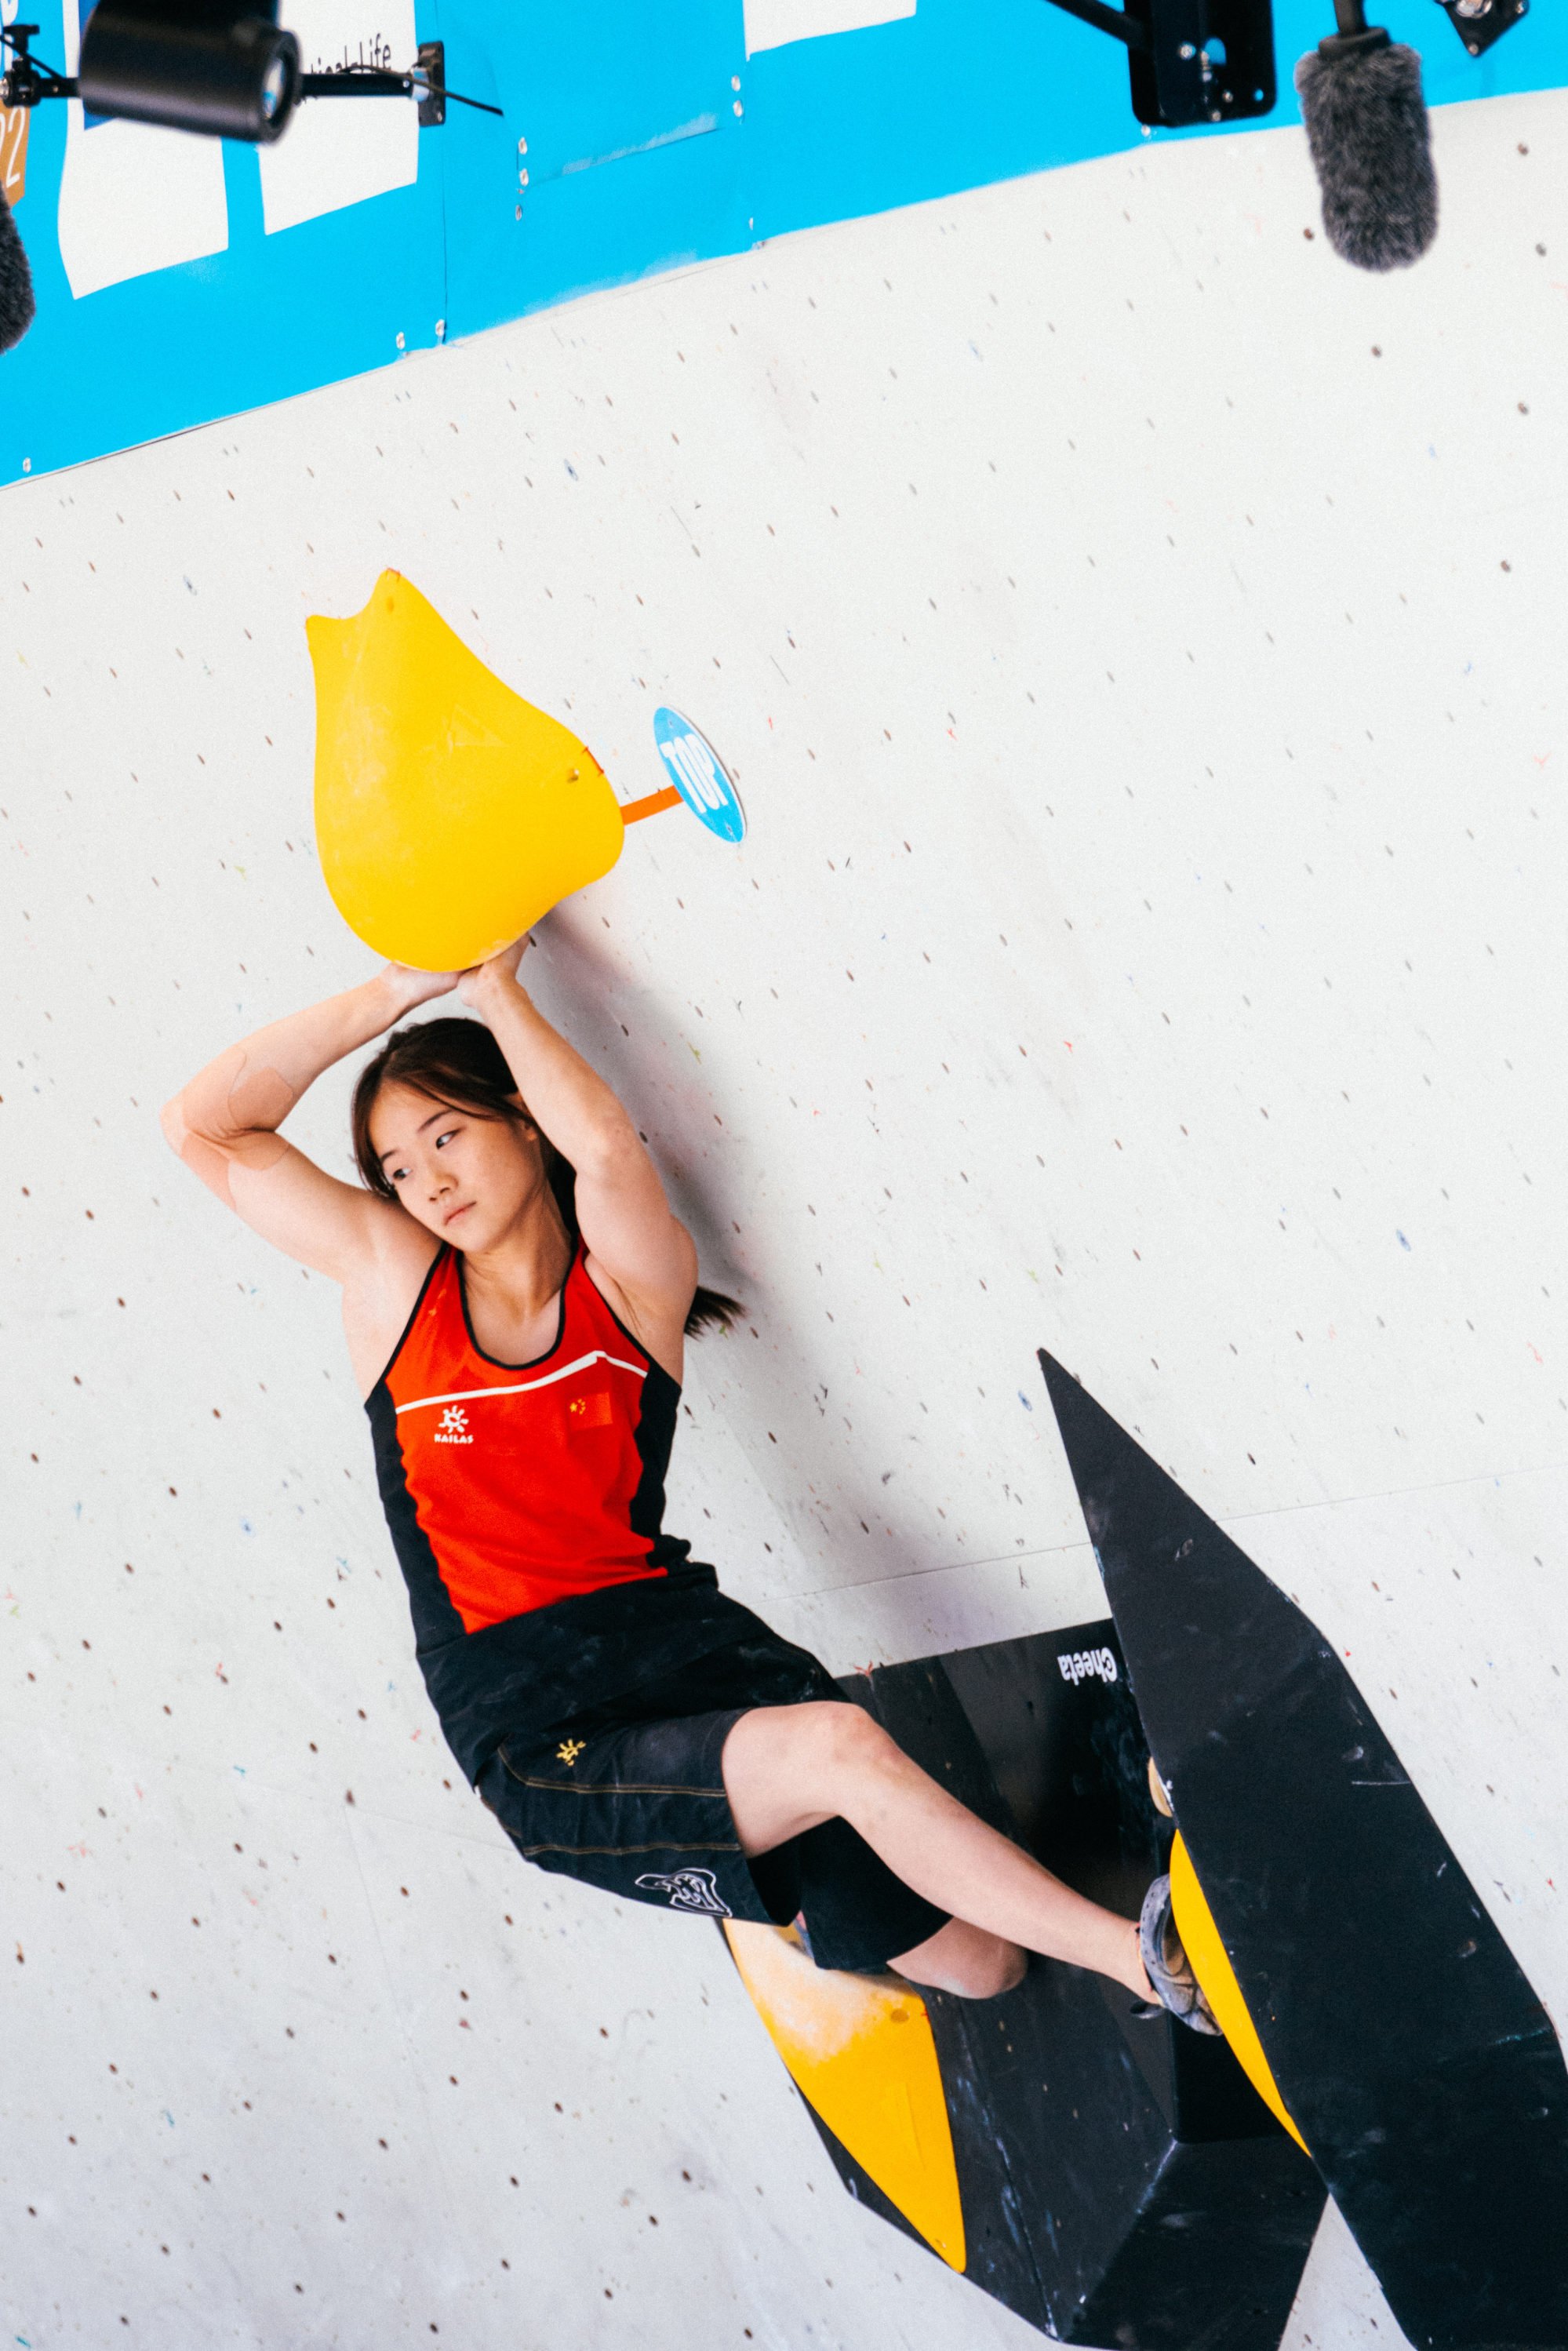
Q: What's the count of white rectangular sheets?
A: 3